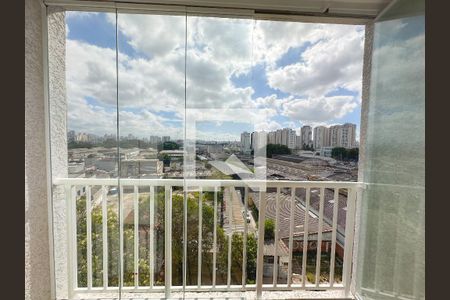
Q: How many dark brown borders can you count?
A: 2